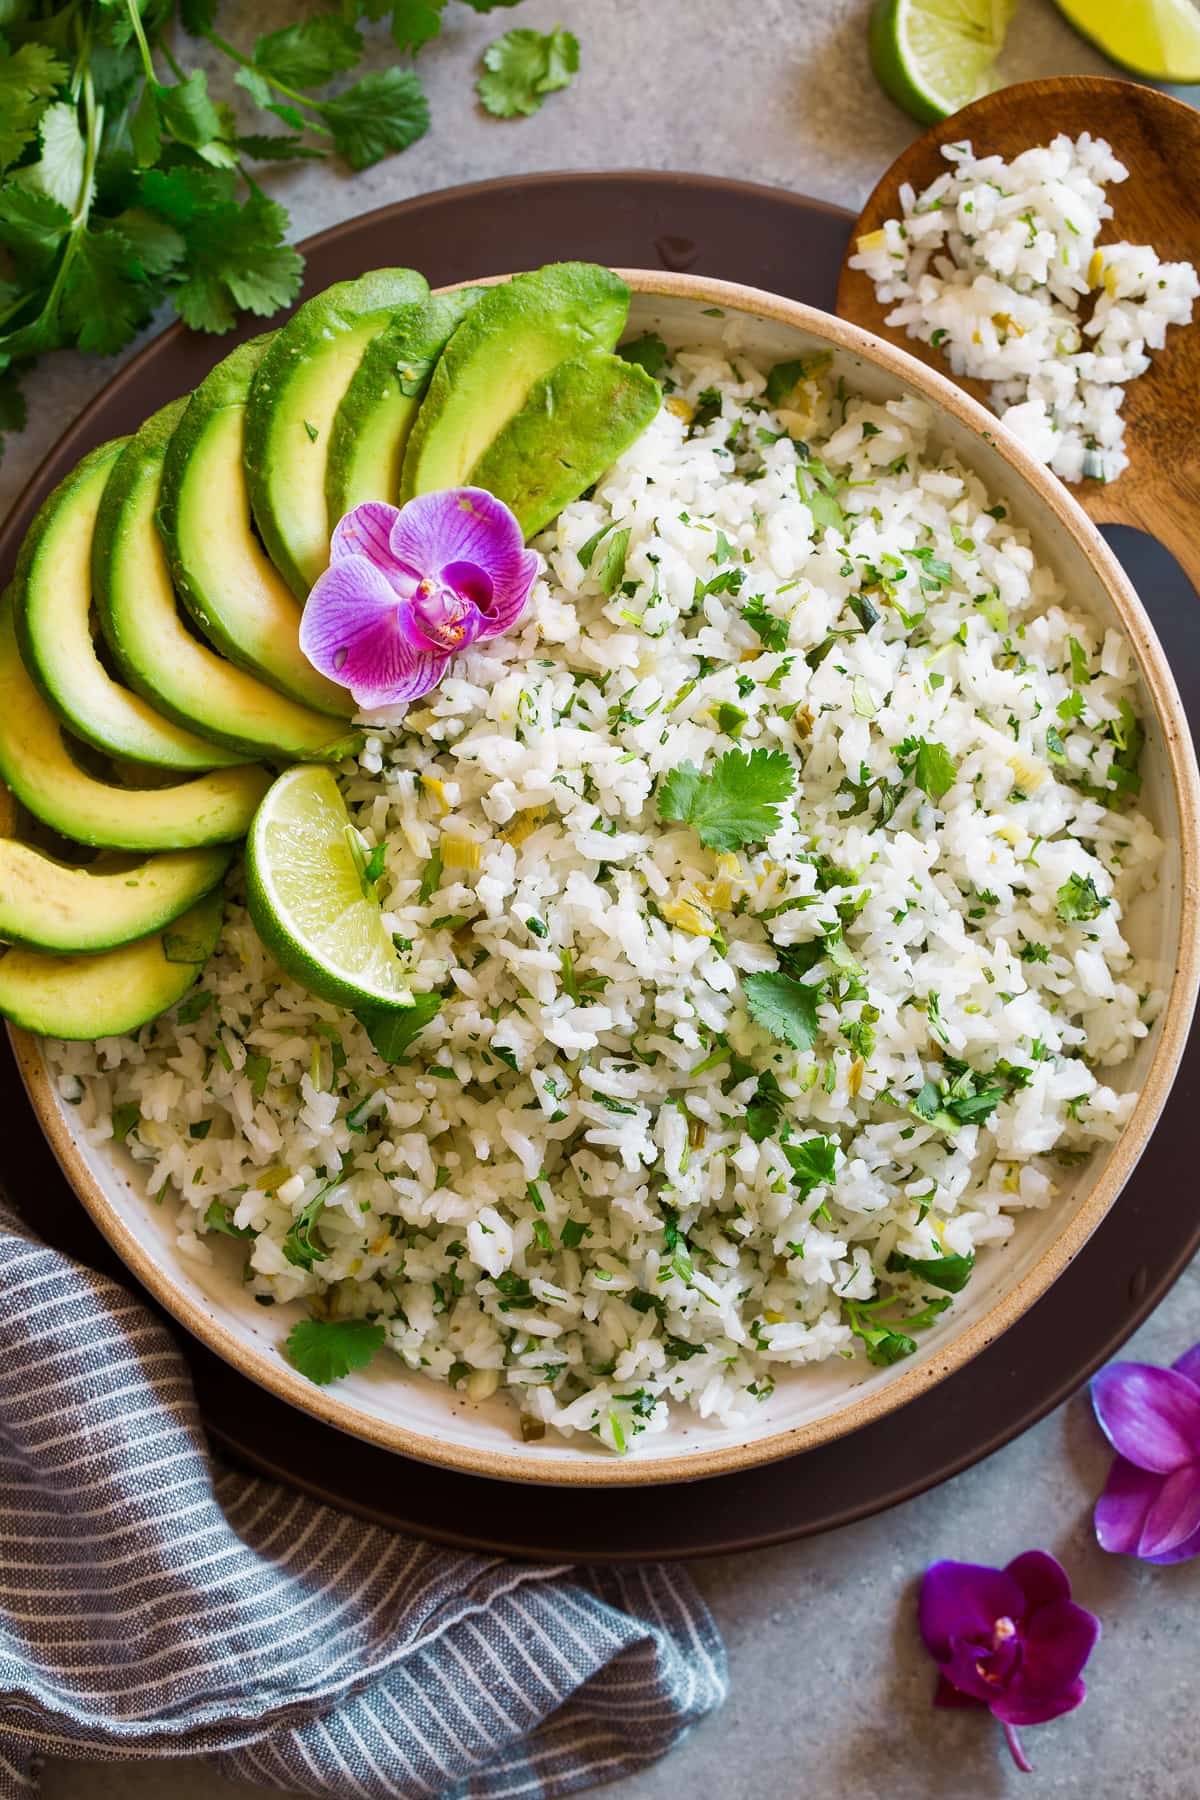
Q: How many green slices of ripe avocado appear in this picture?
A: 10